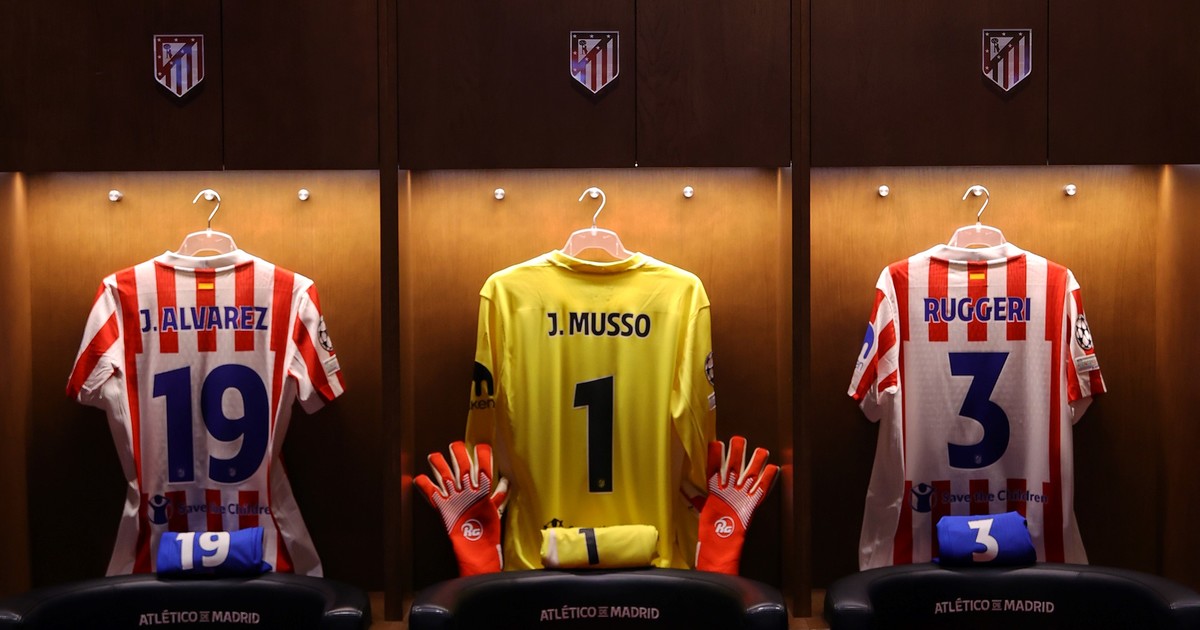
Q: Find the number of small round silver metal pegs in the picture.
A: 9